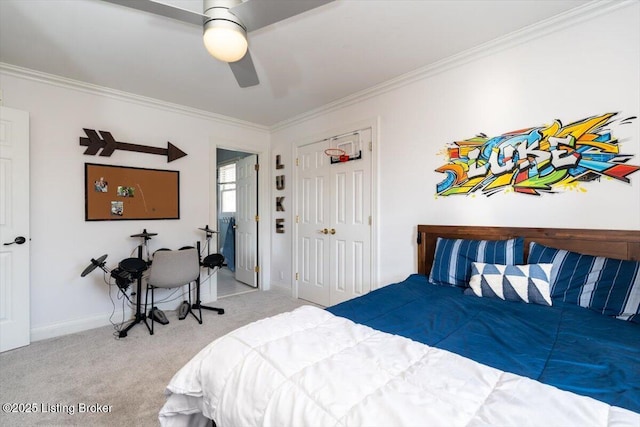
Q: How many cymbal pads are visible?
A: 3